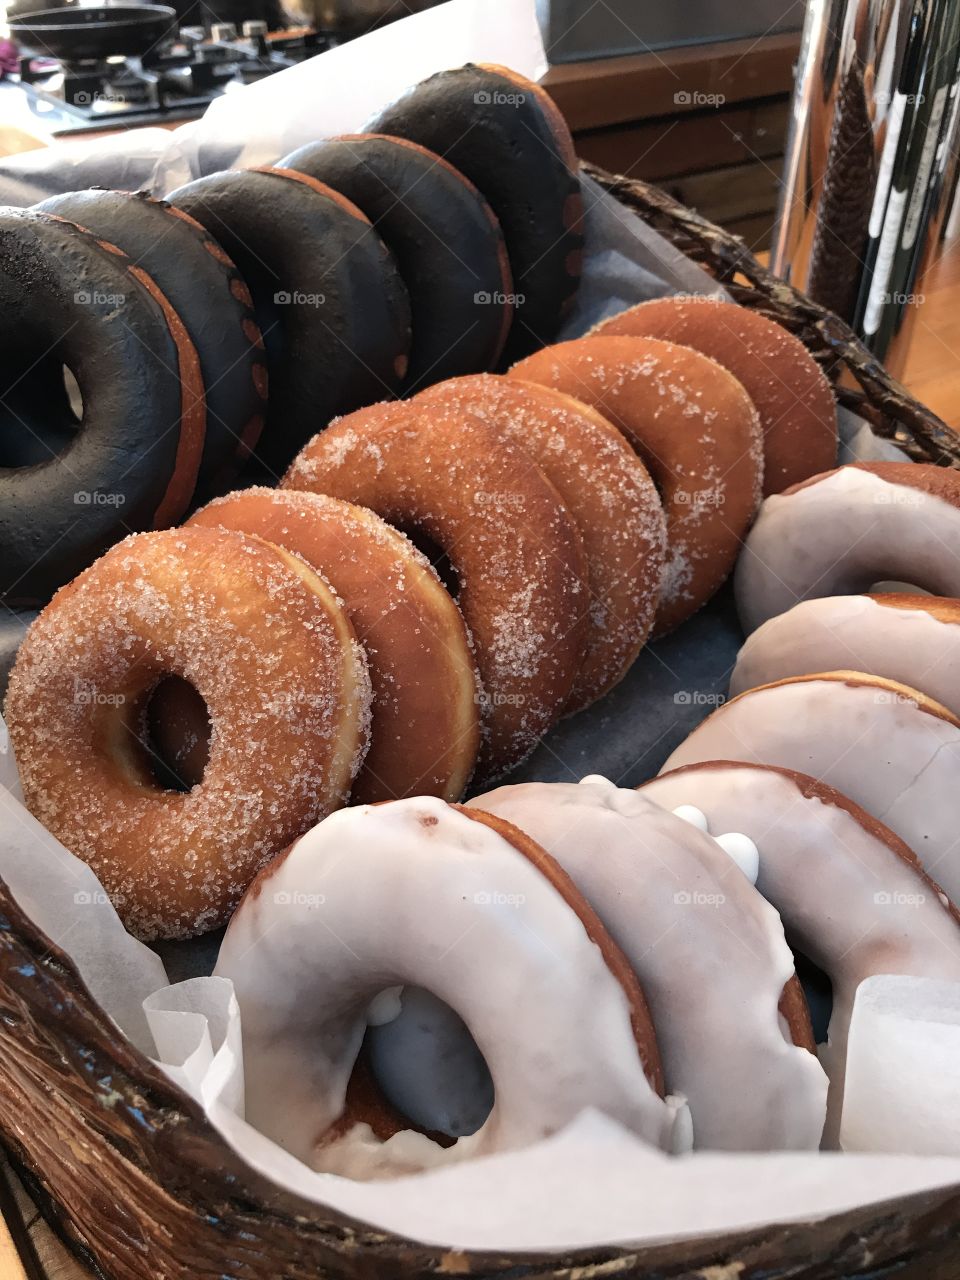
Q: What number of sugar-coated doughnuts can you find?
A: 6